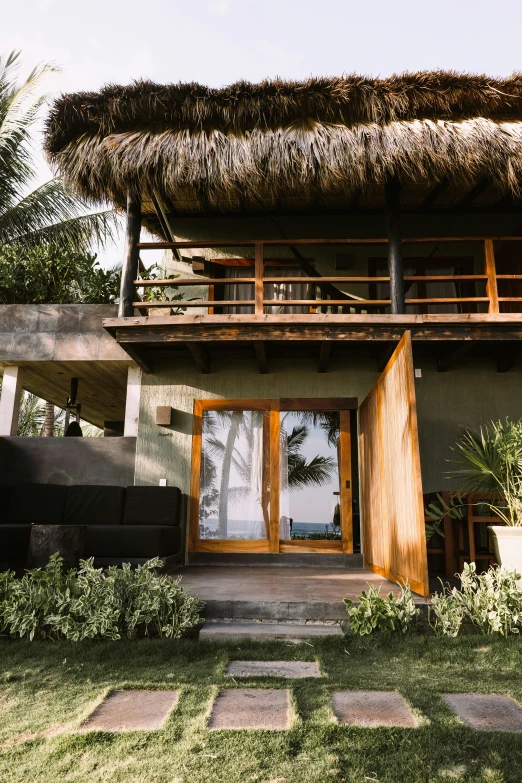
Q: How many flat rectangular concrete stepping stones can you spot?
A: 5